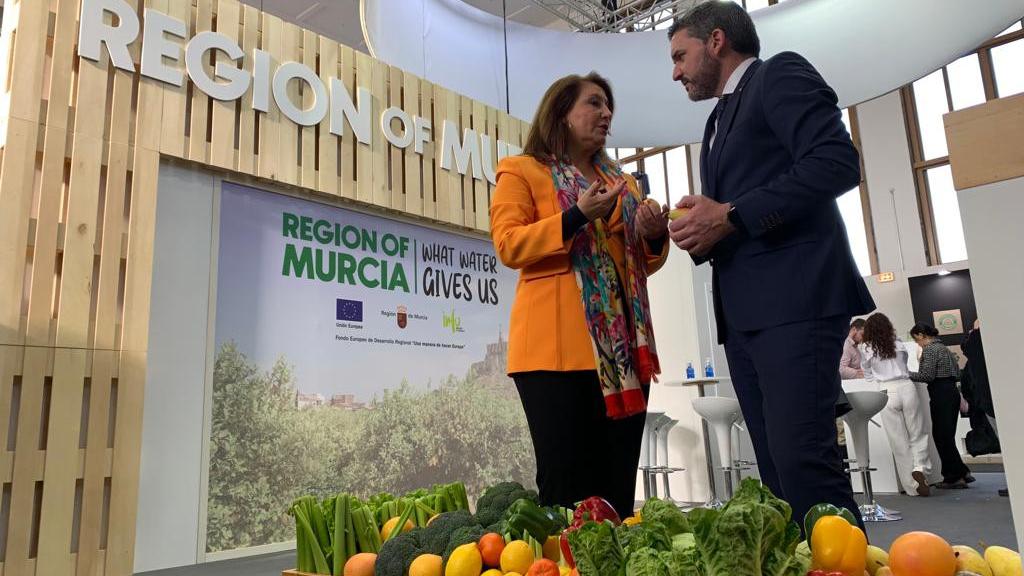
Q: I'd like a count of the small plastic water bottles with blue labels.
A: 2